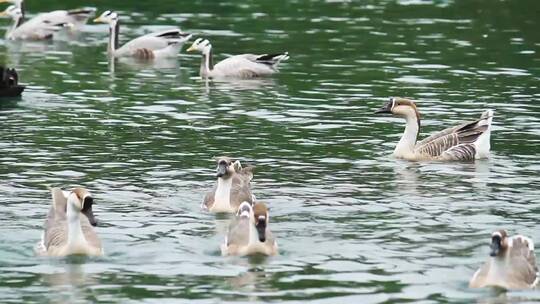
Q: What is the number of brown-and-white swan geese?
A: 5